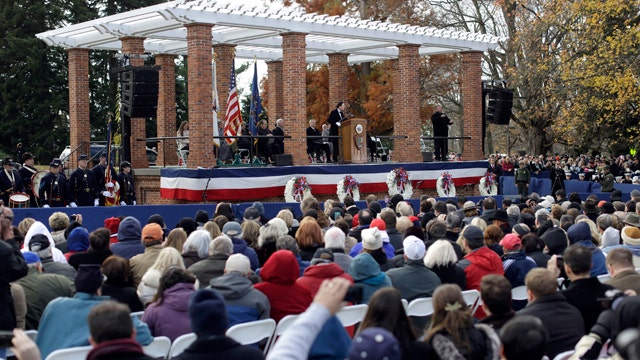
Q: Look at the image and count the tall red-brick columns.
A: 10